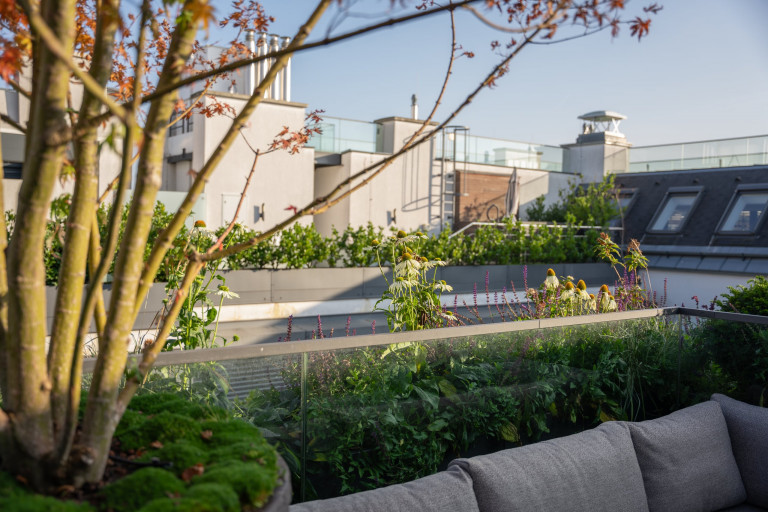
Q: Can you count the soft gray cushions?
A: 4